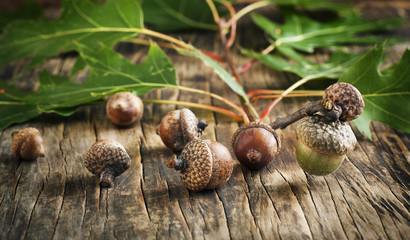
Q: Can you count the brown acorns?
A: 7